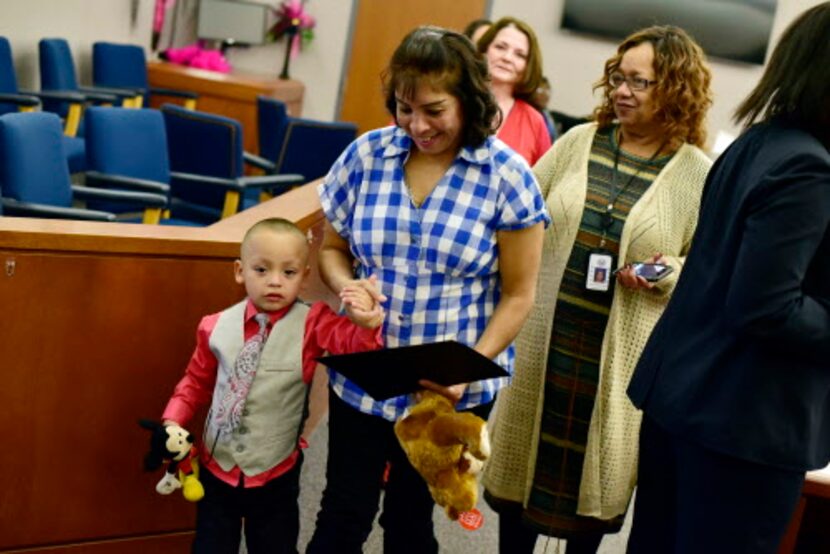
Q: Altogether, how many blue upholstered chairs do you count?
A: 8